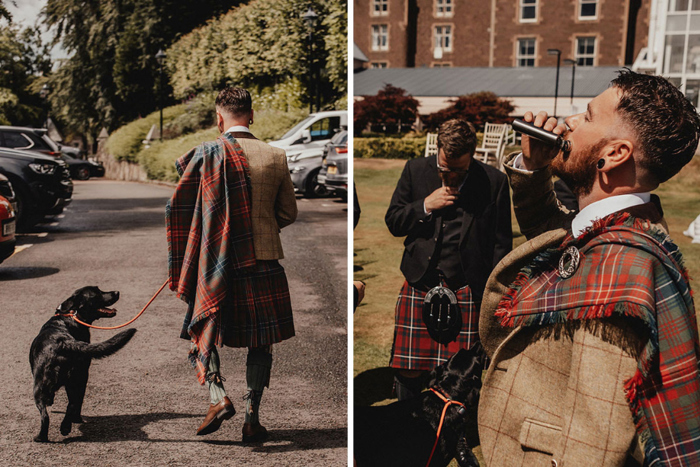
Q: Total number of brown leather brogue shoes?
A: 2